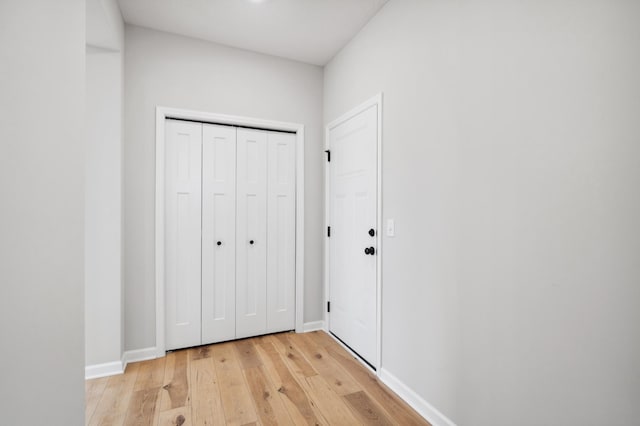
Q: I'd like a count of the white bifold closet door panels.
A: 4